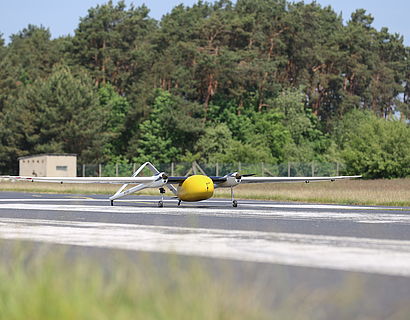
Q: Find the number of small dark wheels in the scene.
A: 2